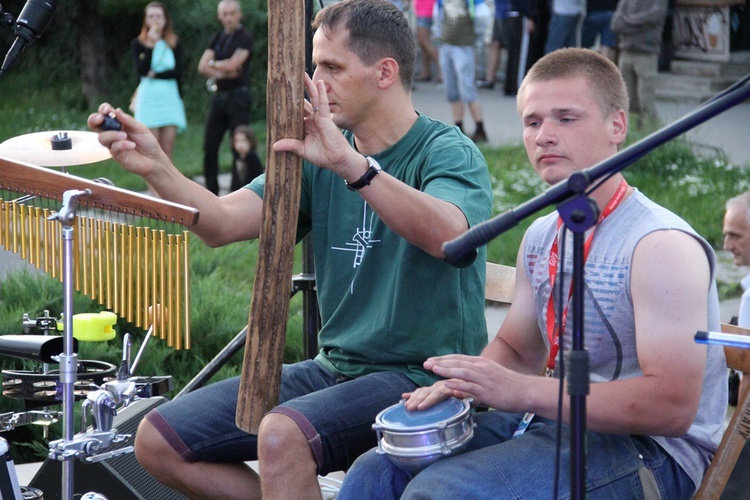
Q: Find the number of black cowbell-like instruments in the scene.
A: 1